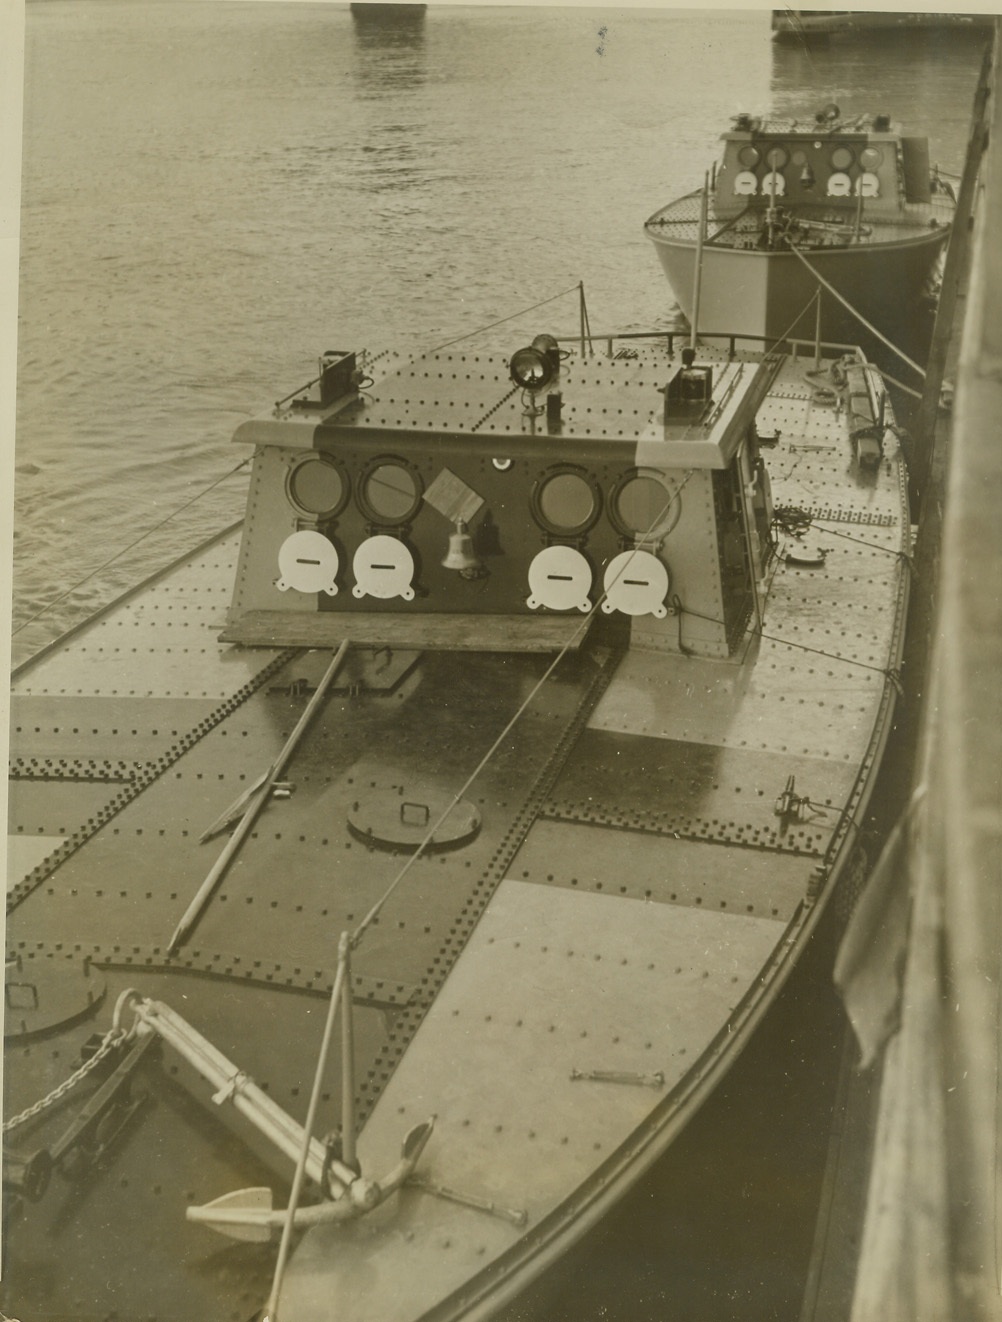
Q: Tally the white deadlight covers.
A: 8